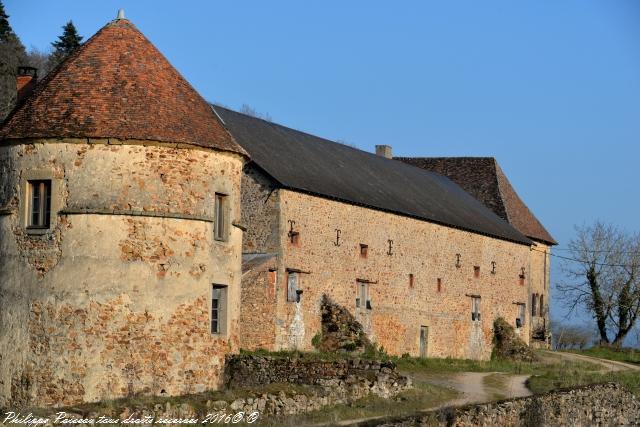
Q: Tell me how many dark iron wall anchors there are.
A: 6